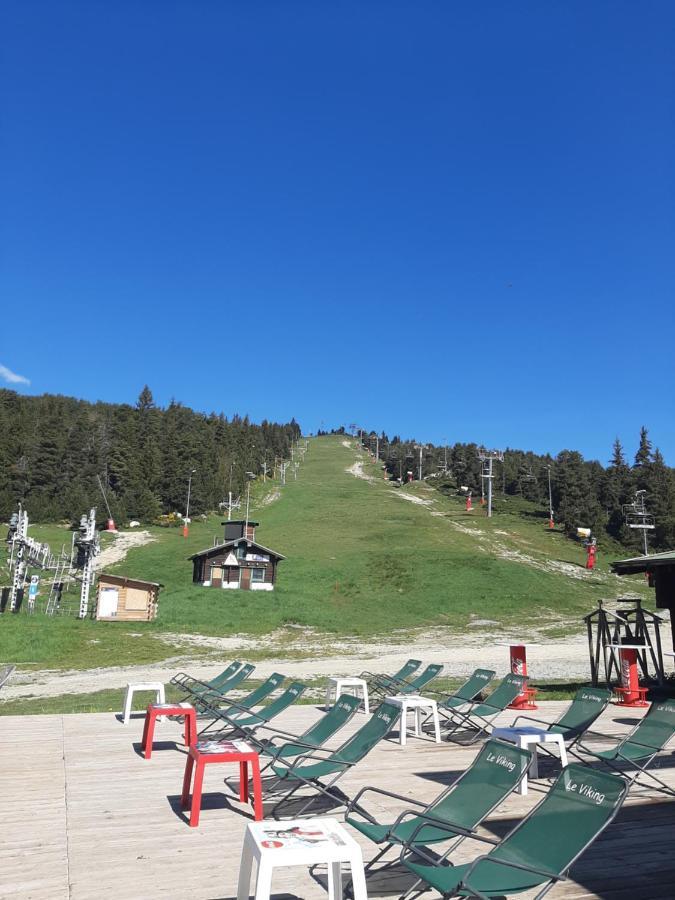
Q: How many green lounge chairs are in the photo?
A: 14